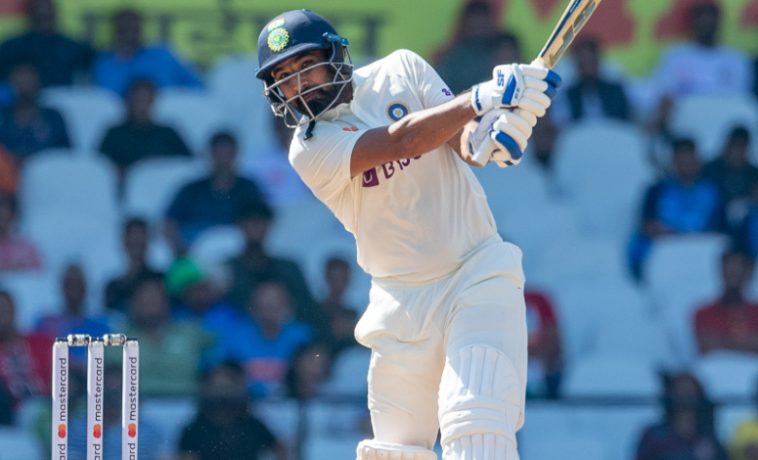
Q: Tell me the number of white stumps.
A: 3